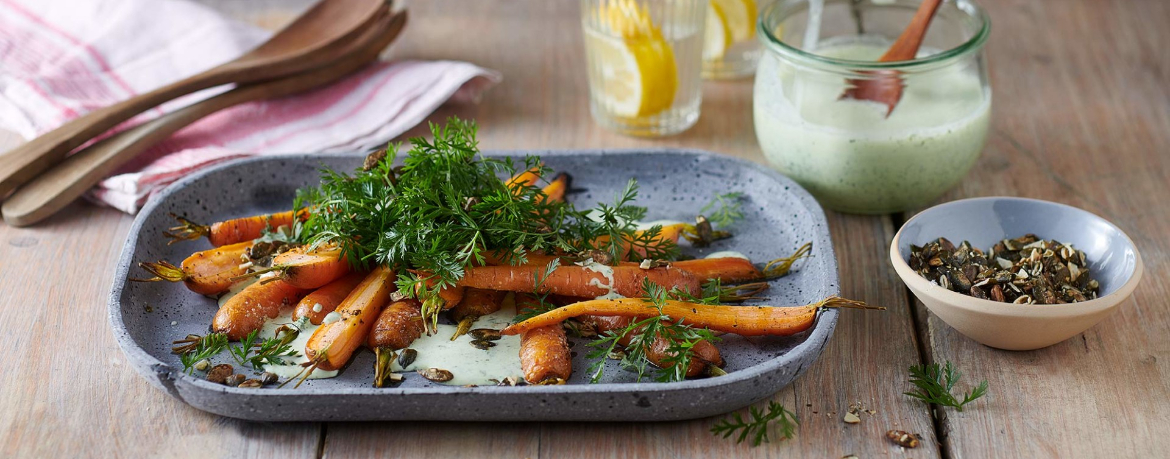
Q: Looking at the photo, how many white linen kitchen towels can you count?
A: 1